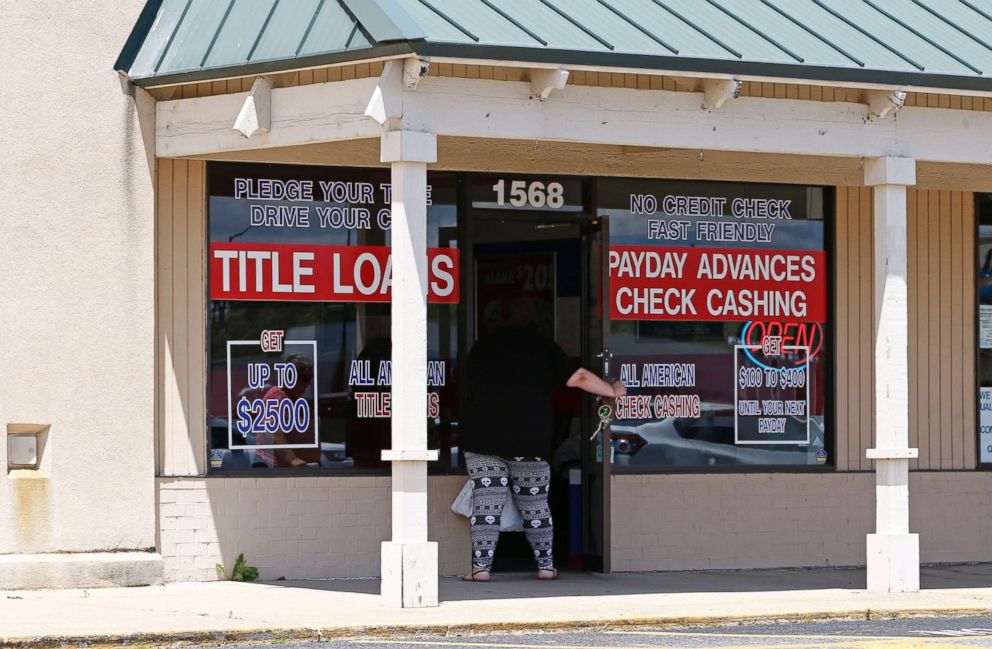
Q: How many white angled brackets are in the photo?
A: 6